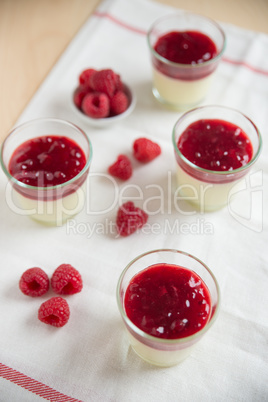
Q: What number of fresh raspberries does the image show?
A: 12